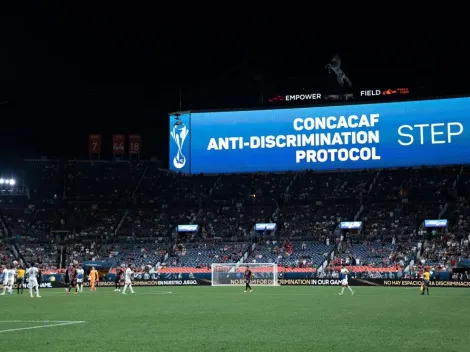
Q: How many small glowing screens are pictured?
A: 4